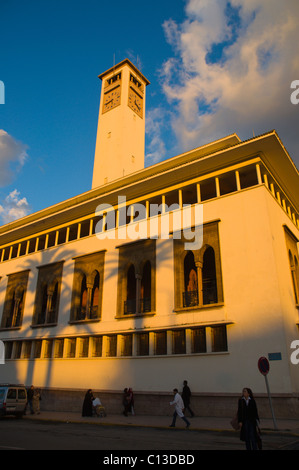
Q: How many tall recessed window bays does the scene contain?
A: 6